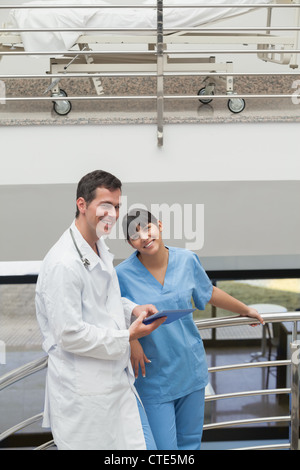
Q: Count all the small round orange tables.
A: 0